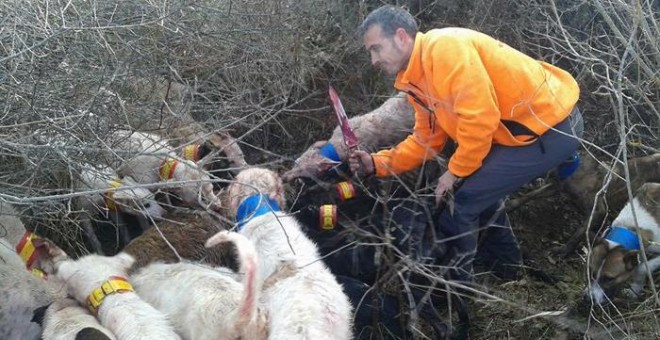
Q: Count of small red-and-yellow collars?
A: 7